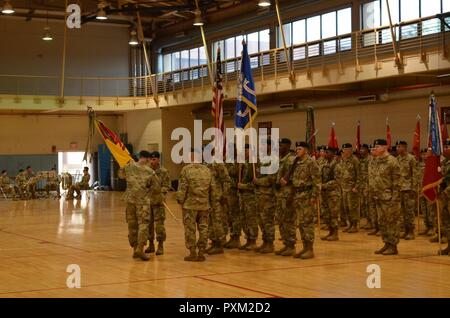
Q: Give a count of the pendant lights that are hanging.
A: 6